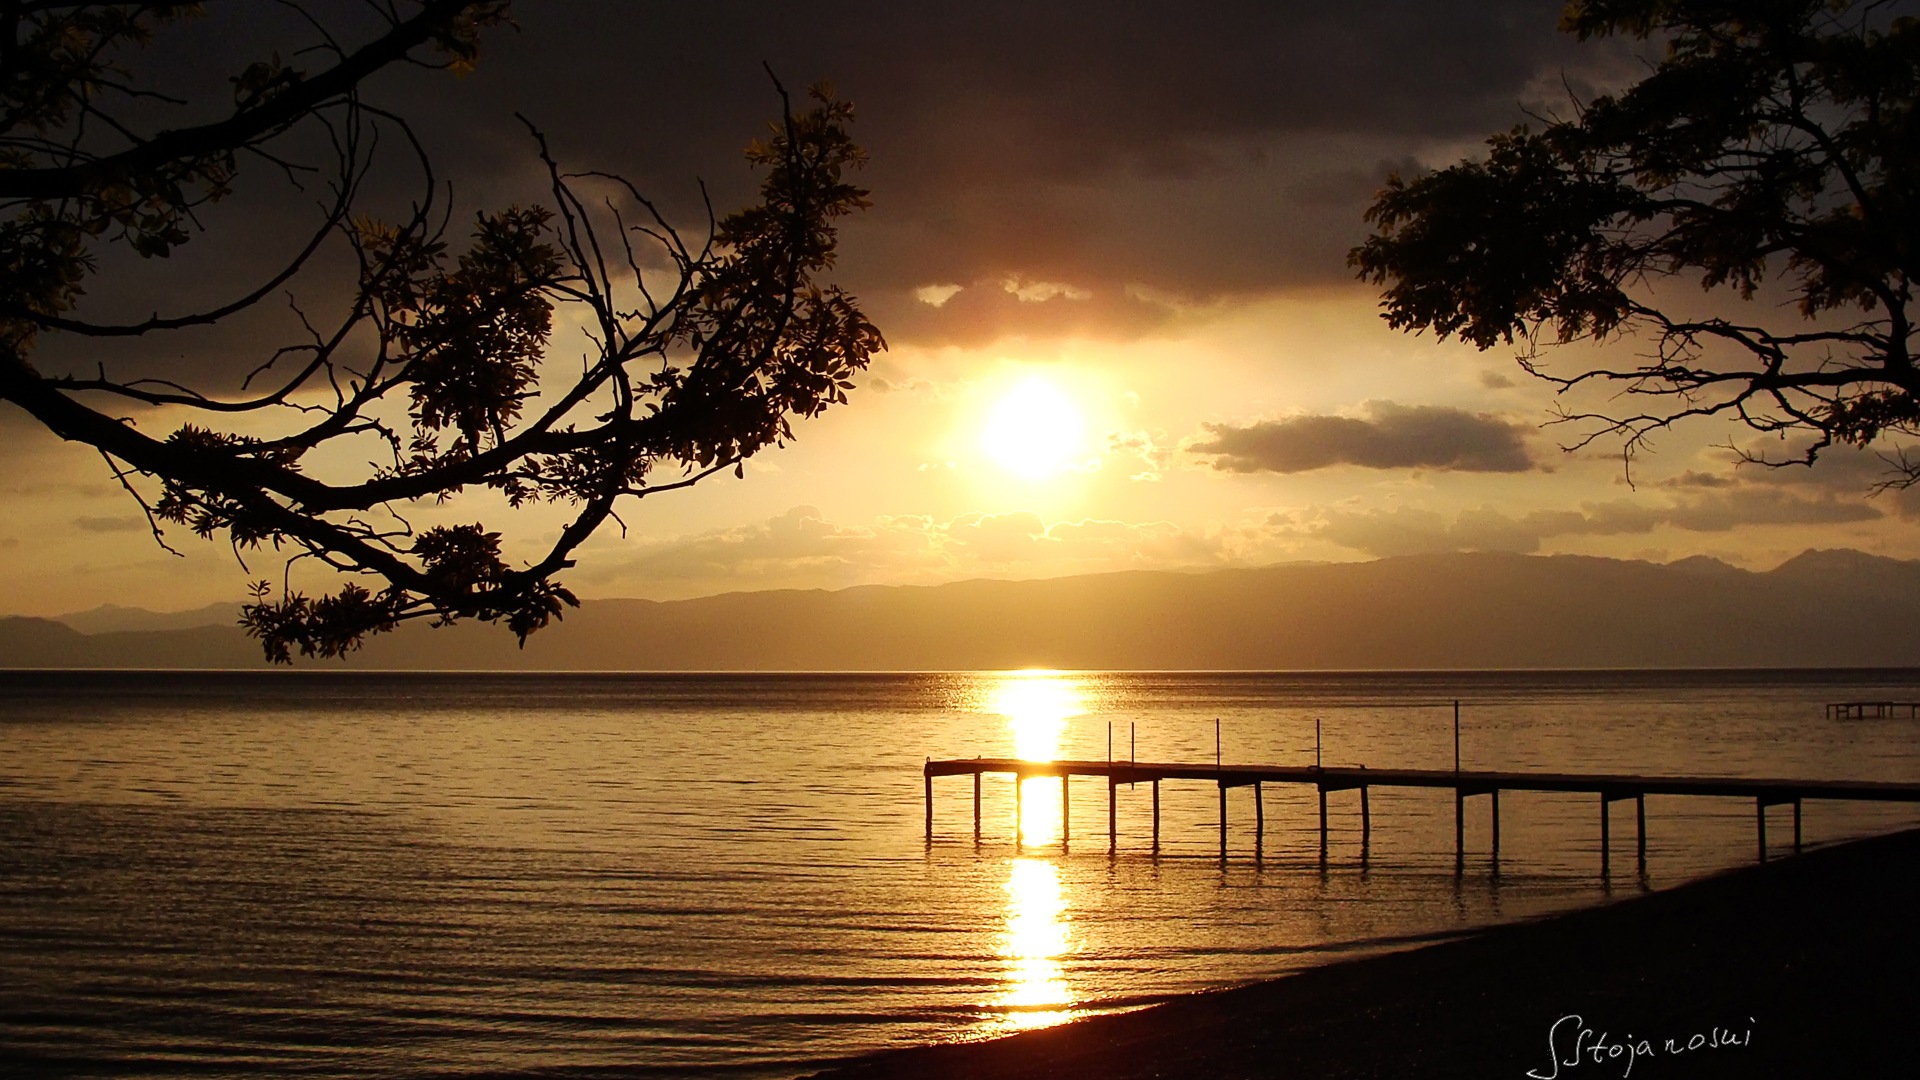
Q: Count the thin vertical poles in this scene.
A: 5